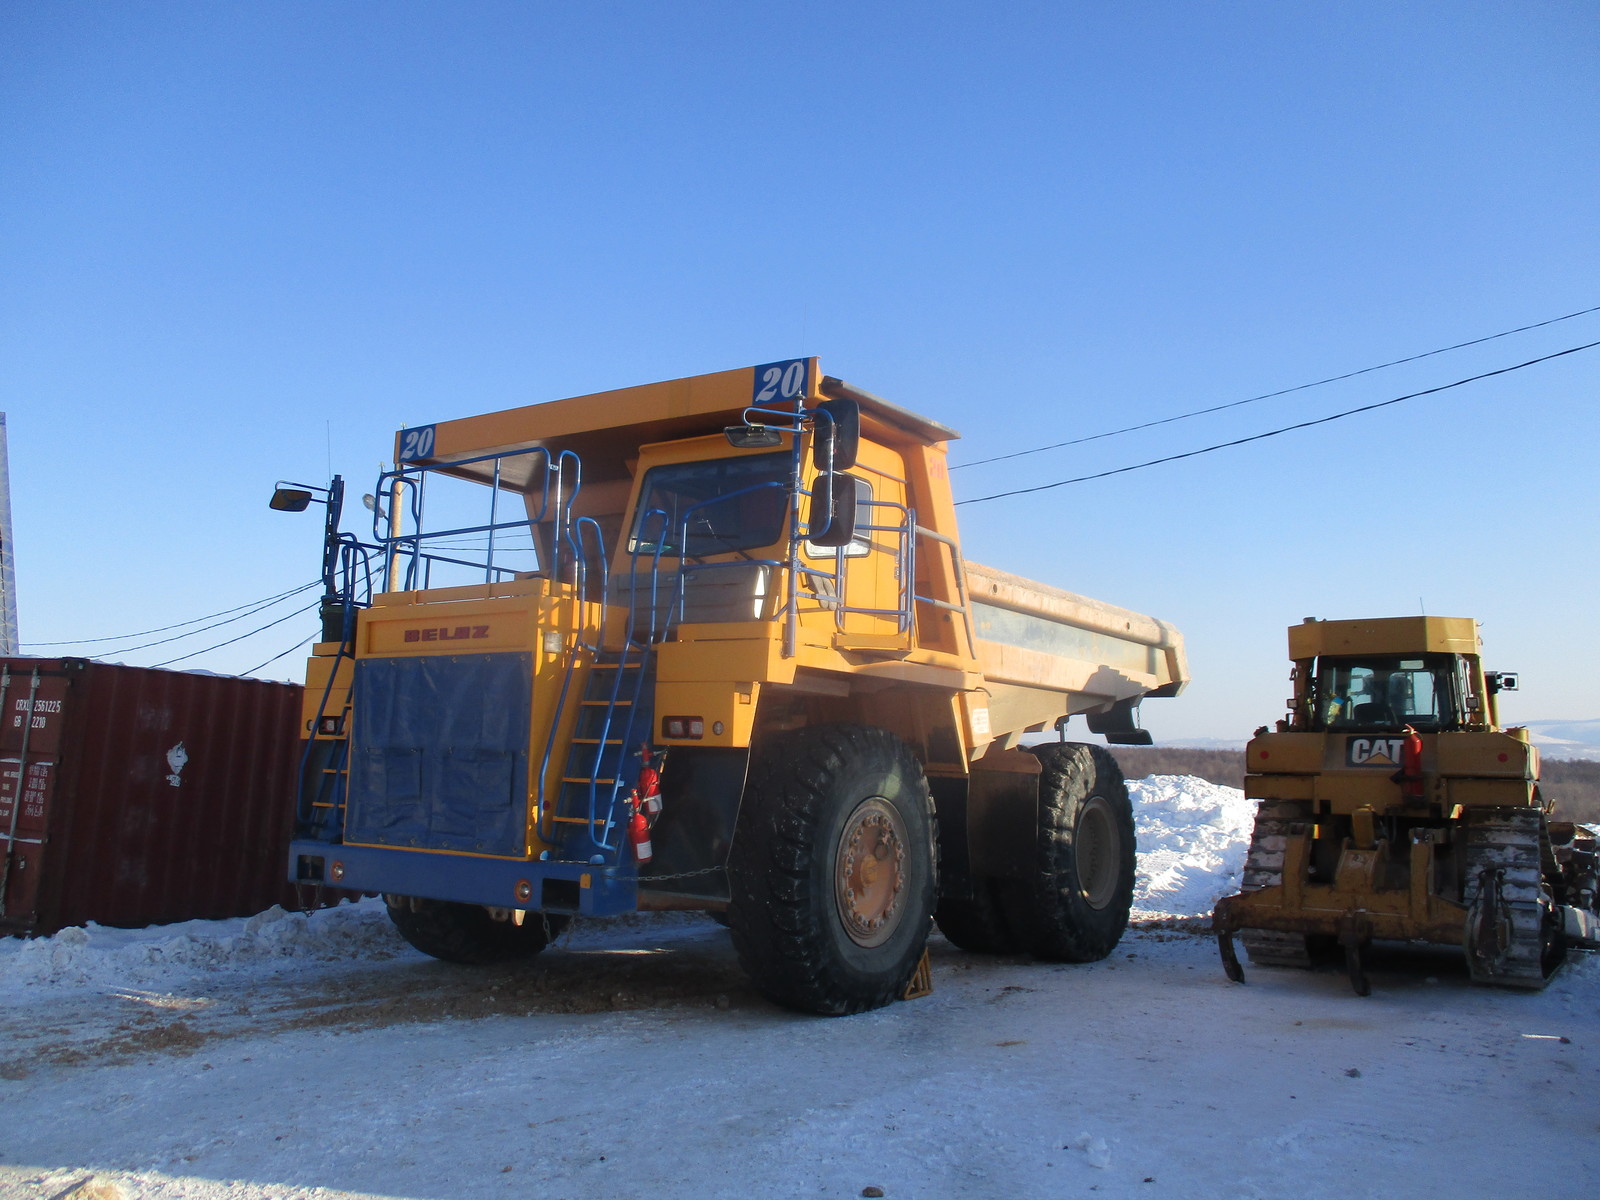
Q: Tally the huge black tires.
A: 4